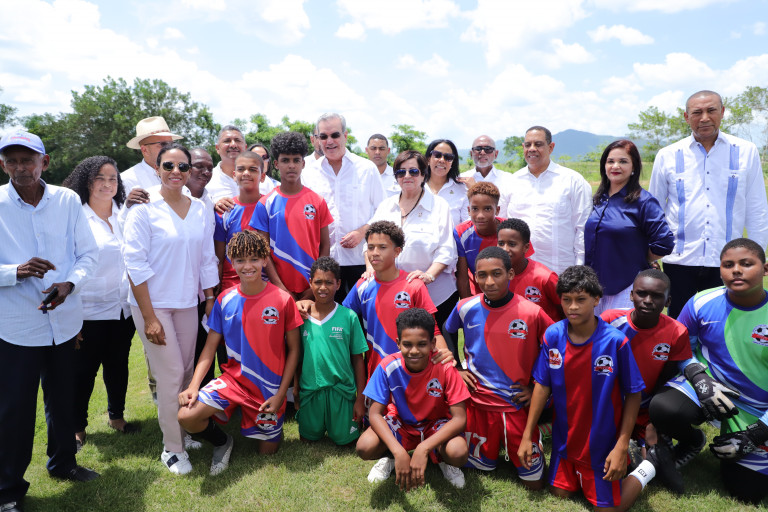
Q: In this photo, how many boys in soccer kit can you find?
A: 12